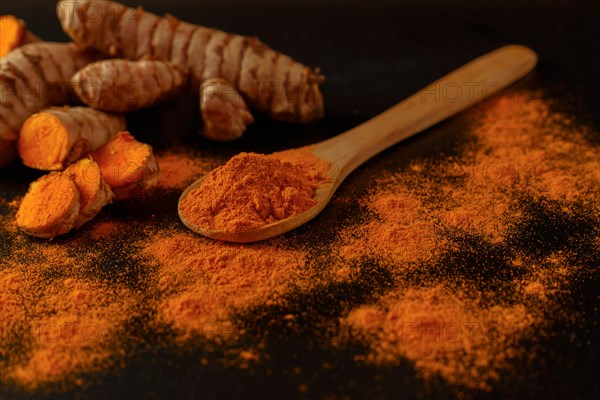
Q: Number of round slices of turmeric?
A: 3